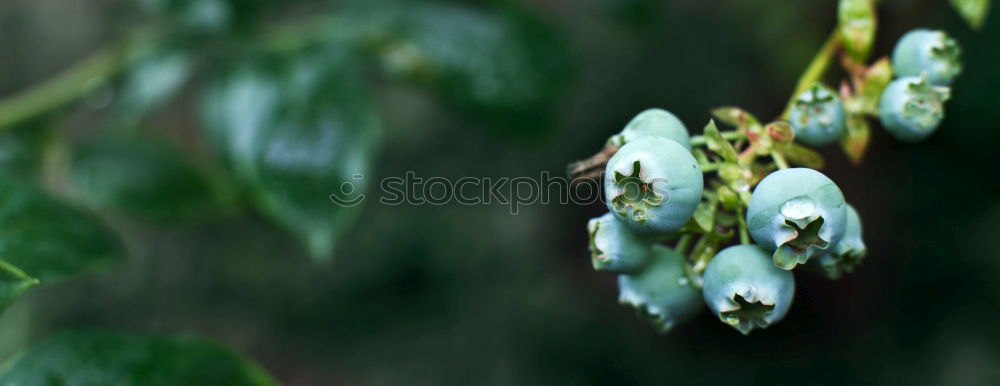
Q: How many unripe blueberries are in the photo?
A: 10